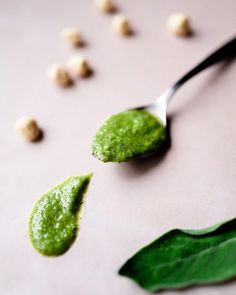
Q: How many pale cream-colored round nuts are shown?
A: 7